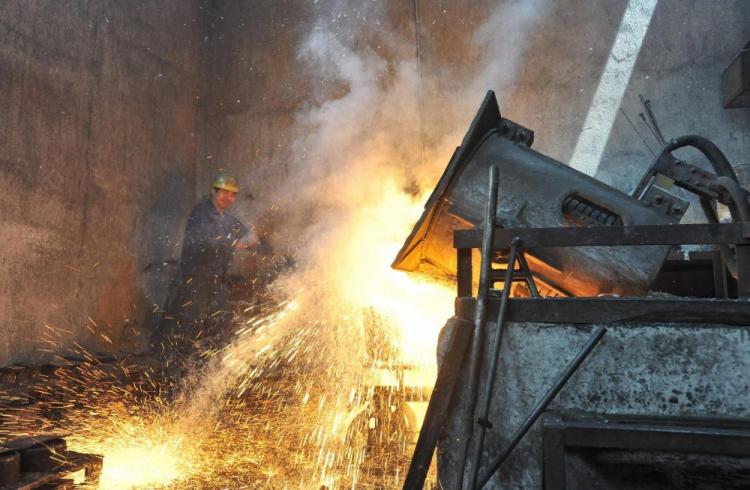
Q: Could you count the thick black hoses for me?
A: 2